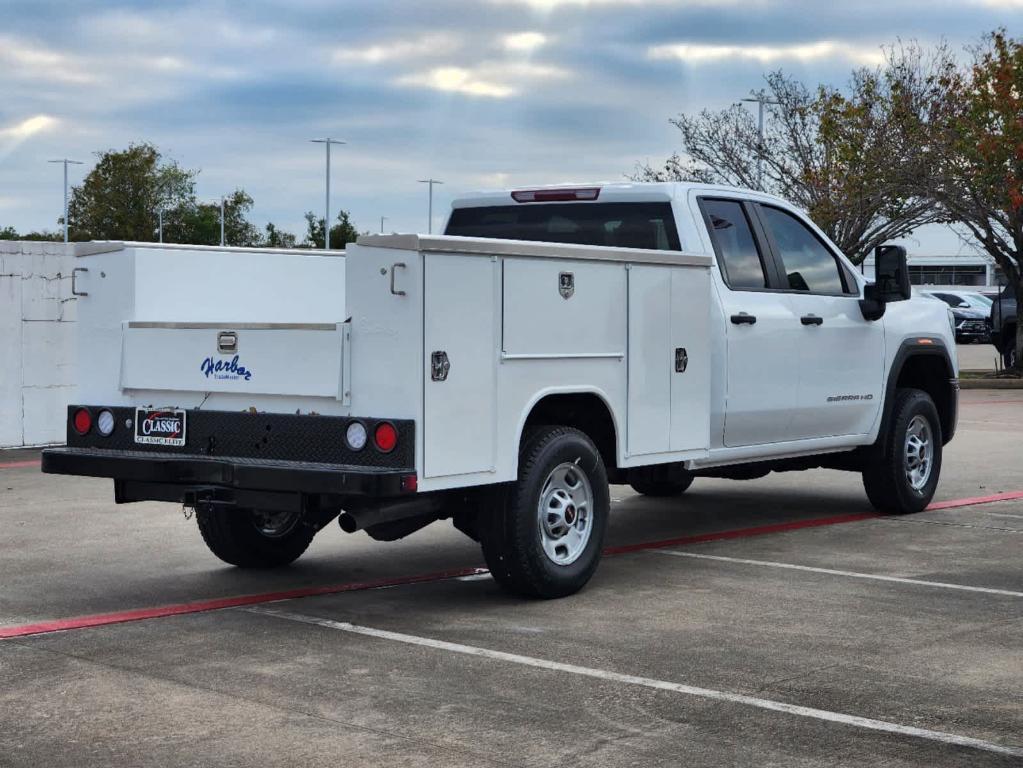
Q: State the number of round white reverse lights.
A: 2